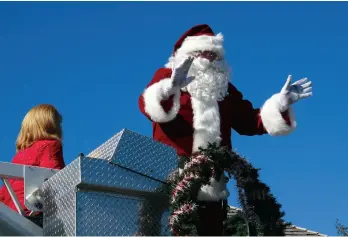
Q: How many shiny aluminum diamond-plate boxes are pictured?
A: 2